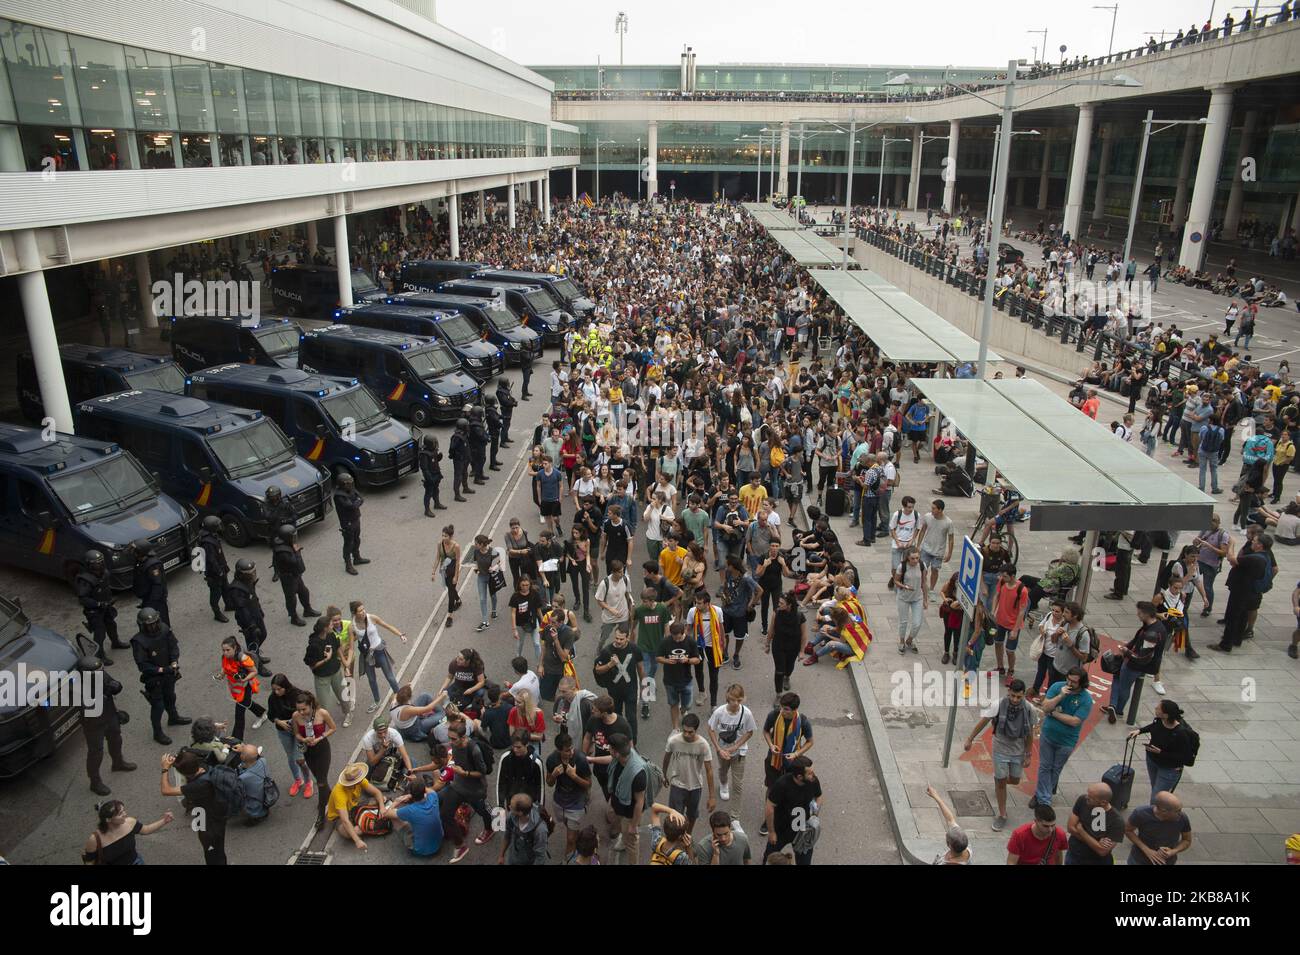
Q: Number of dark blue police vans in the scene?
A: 13